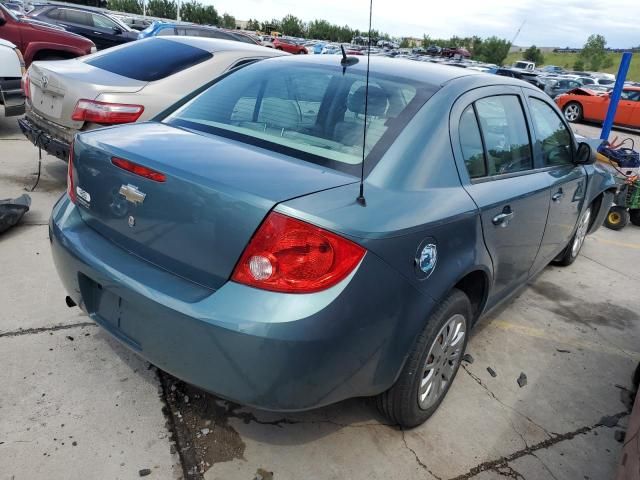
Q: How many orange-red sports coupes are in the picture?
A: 1